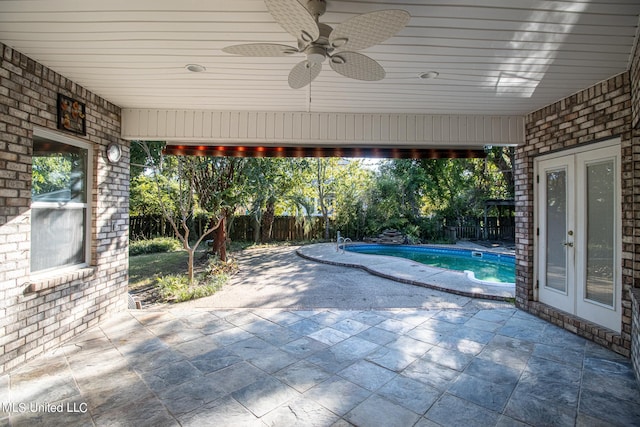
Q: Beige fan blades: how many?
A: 5